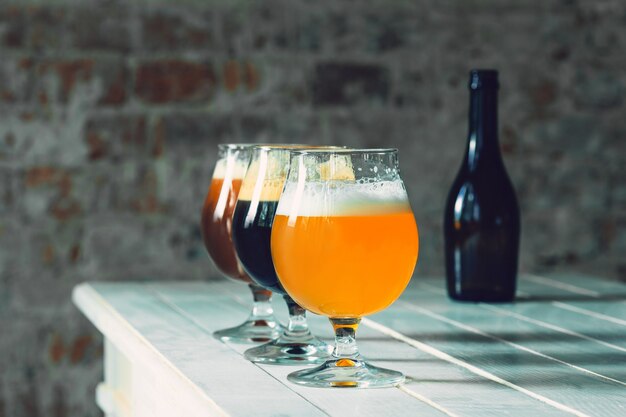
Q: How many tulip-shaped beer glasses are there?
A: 3